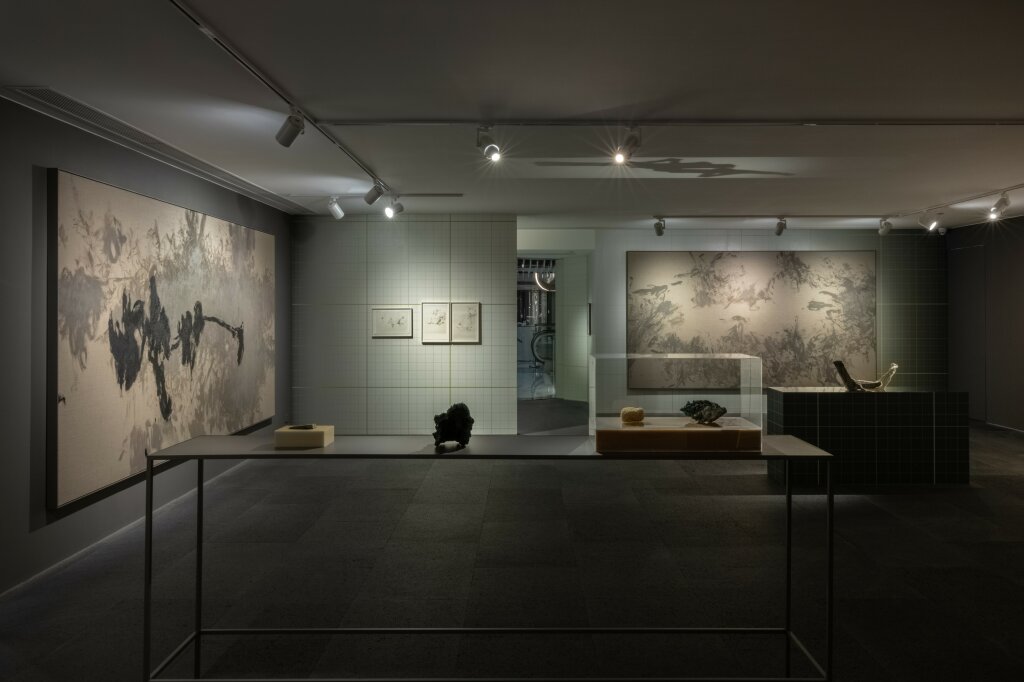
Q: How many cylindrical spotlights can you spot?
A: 11